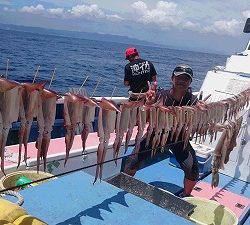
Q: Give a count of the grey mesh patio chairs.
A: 0